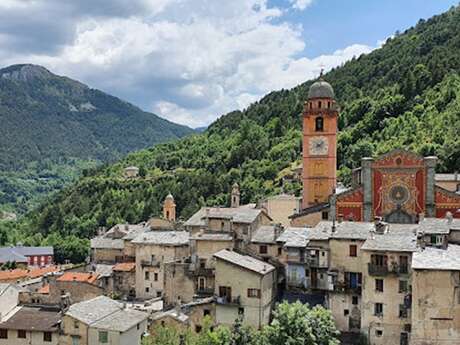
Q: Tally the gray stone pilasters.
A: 2